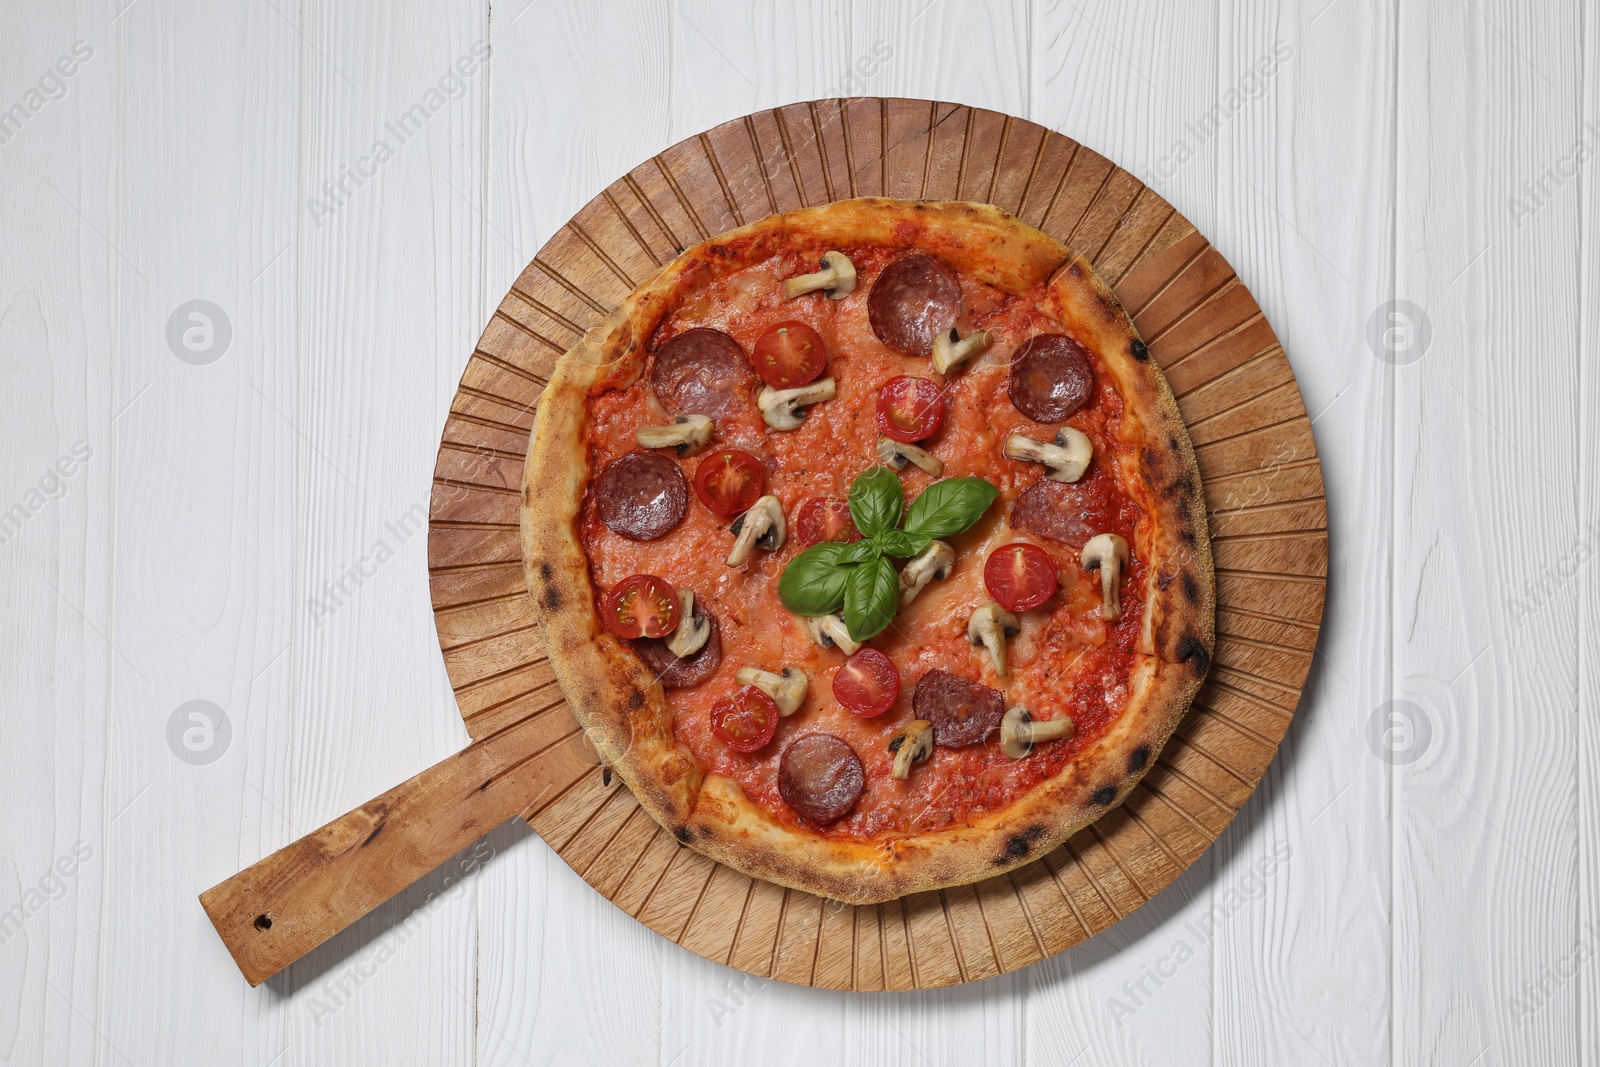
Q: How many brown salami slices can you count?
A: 8